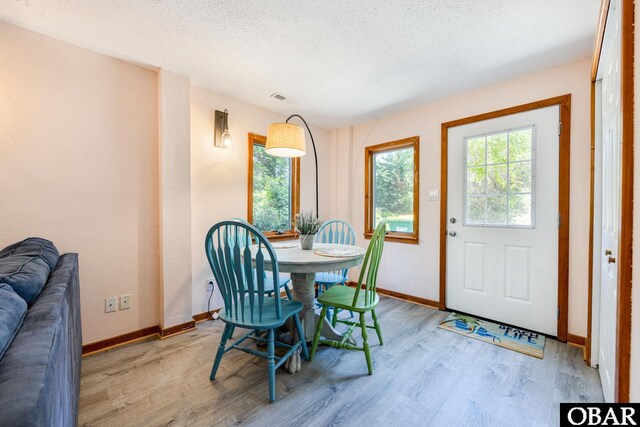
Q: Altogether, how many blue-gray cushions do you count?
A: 3